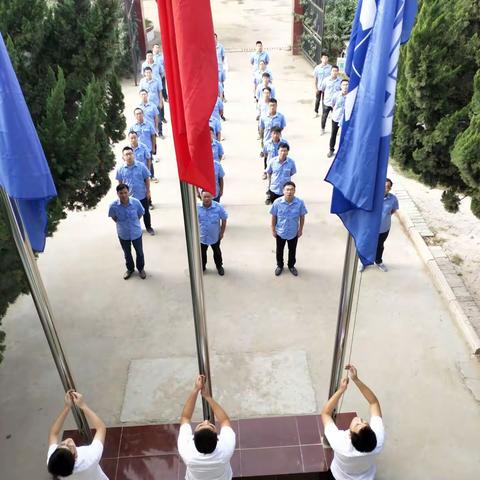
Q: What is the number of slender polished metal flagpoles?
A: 3